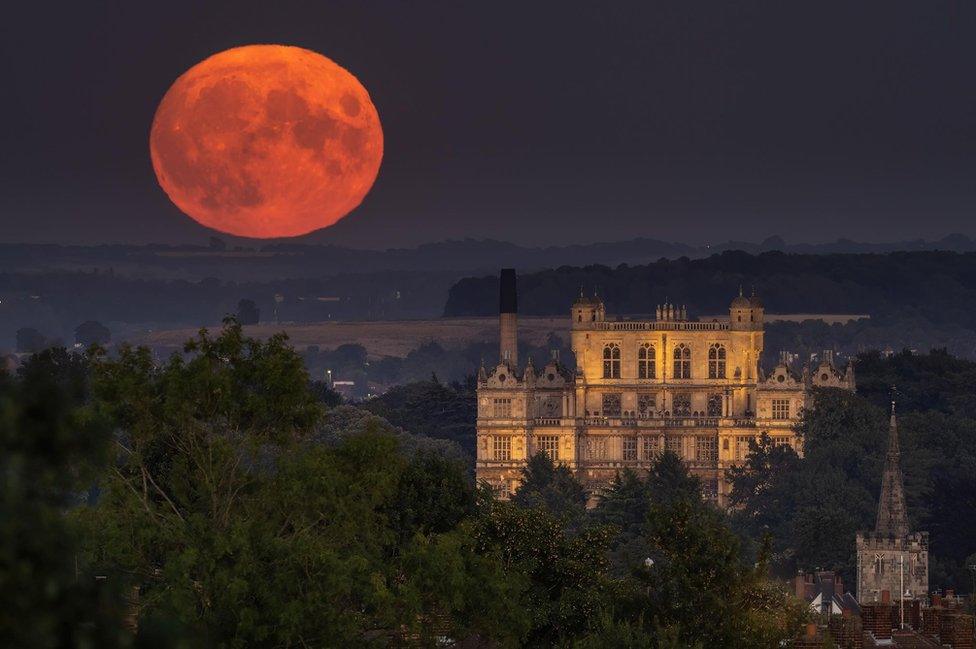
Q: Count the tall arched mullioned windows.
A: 4